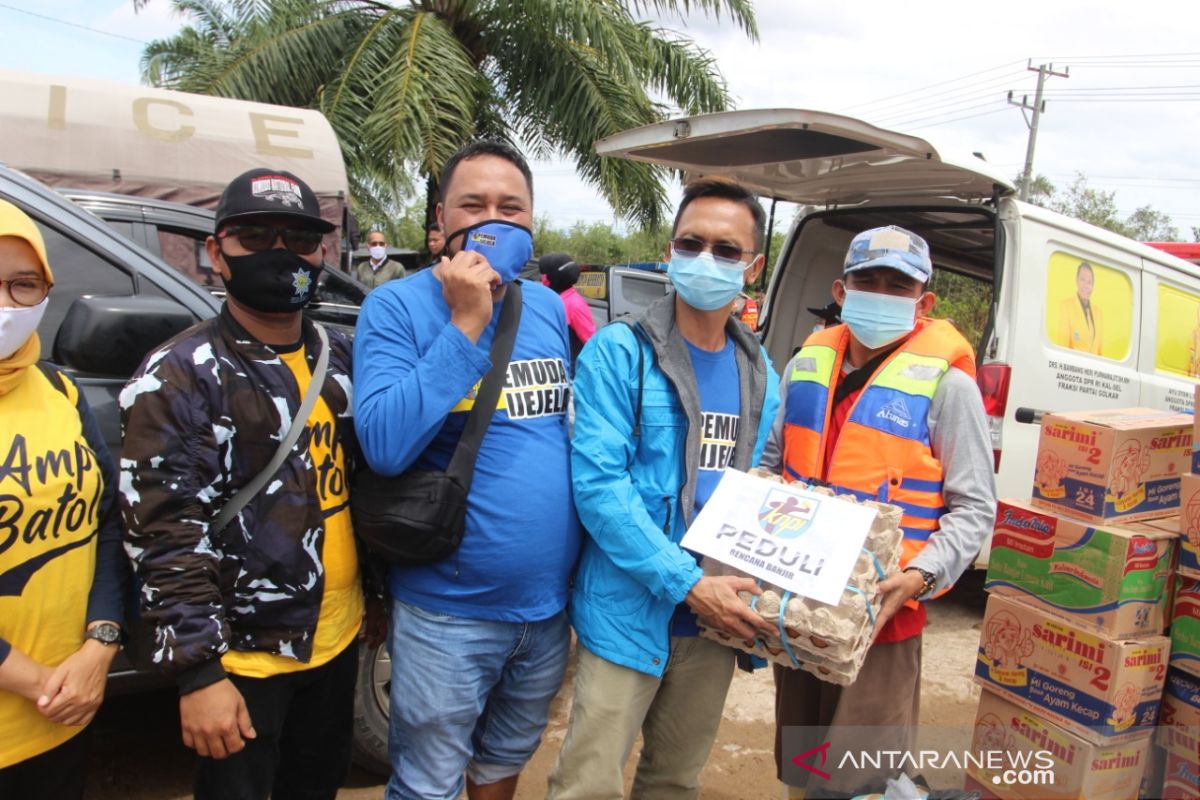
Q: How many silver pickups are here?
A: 1